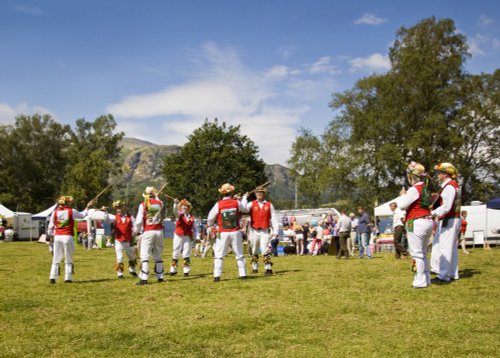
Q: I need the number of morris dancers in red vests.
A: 8